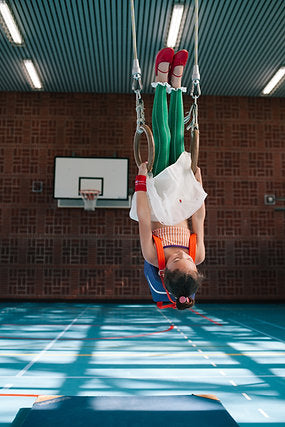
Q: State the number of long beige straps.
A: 2